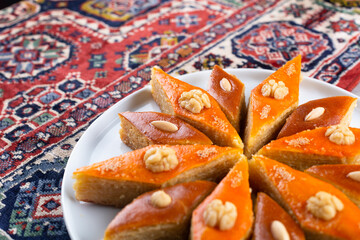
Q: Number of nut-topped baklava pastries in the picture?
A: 12